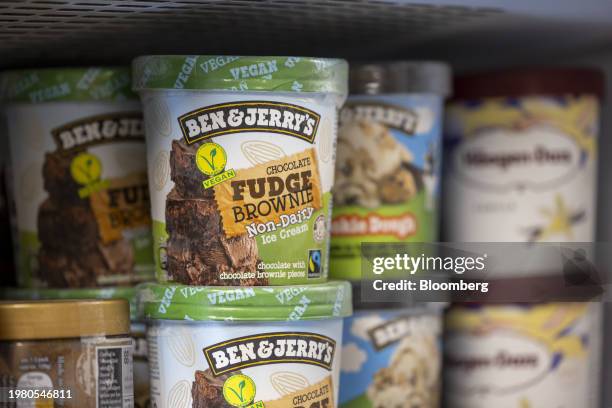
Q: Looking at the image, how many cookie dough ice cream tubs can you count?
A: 2